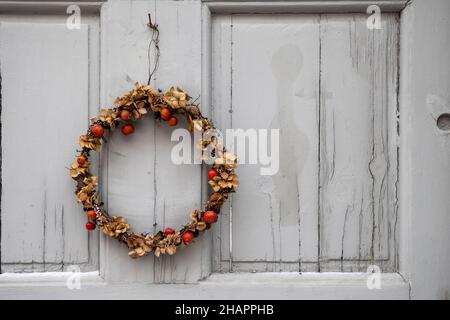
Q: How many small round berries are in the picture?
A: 12